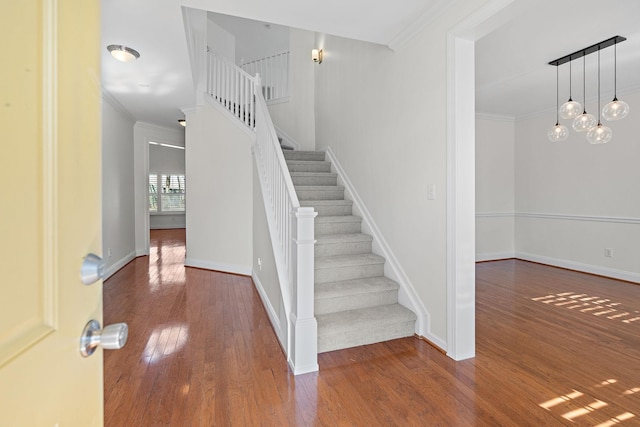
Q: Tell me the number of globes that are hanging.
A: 5